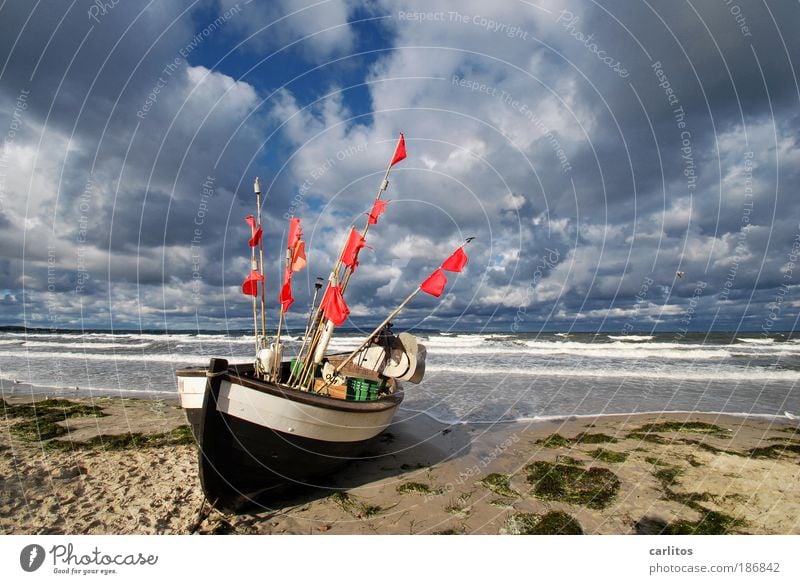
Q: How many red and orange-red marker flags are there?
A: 11